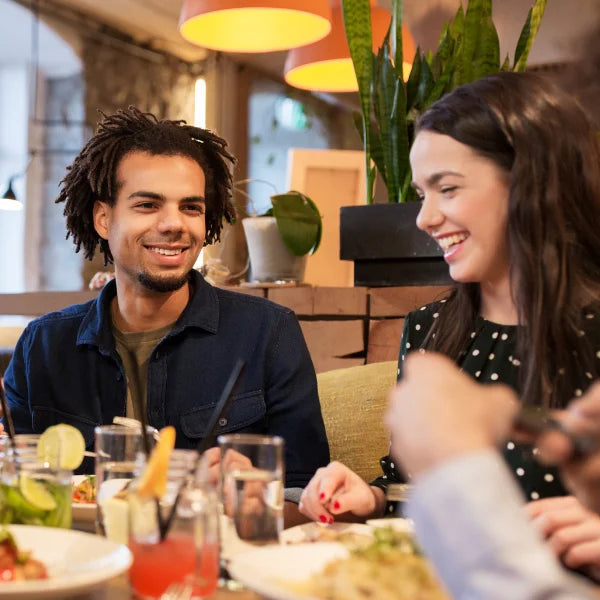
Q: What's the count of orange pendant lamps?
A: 2